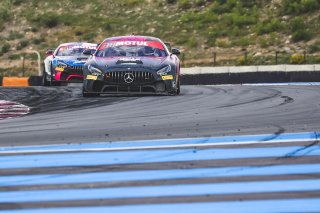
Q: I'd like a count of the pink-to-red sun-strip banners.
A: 2